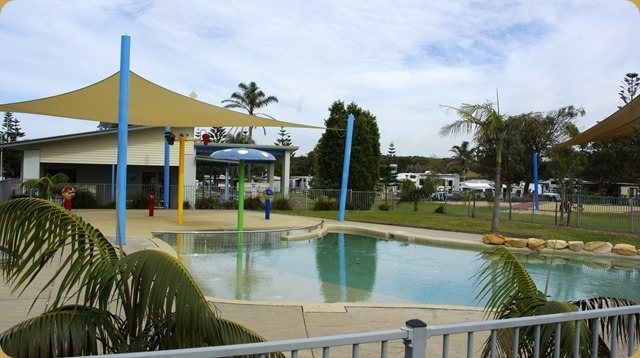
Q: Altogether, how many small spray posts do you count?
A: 3